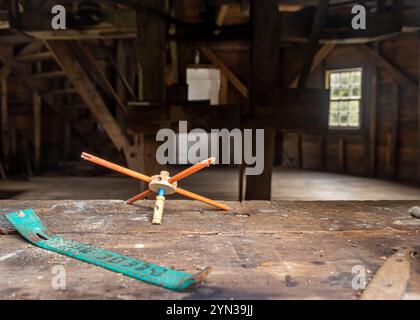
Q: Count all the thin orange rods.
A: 4